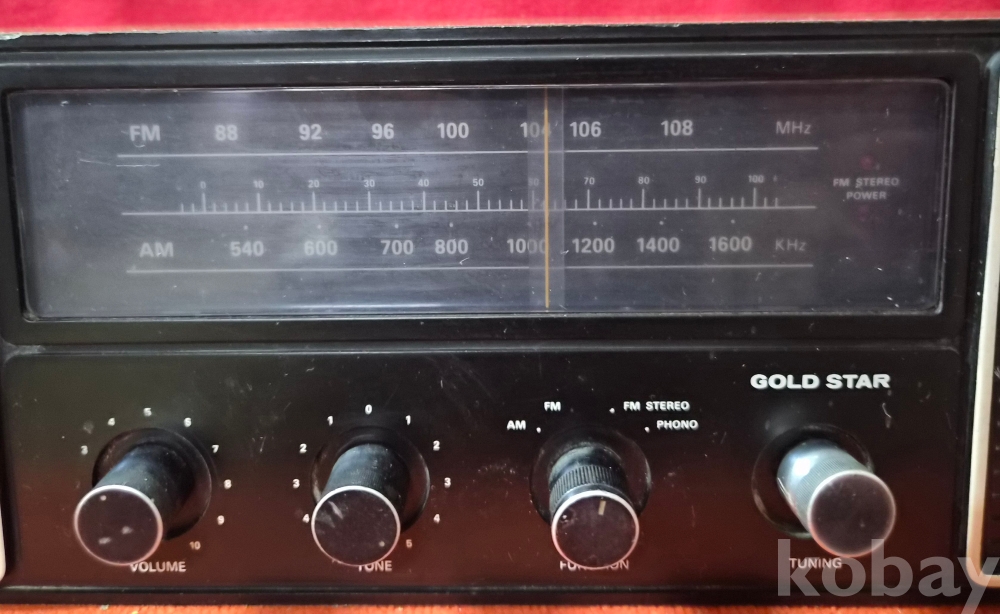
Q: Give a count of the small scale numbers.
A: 11